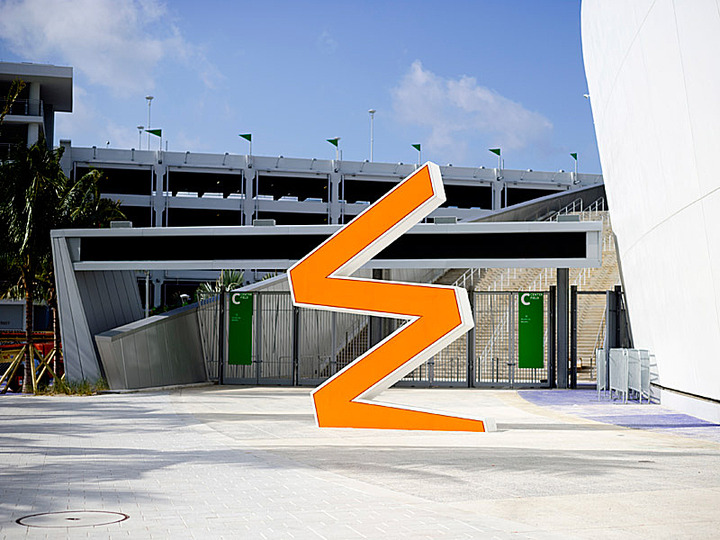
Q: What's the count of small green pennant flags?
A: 6